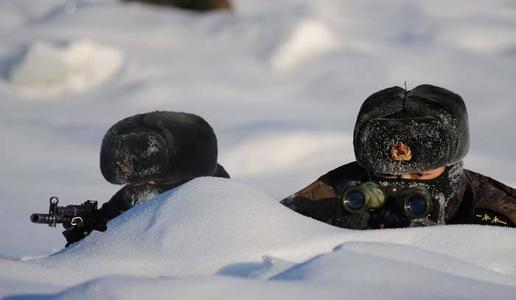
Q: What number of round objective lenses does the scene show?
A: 2